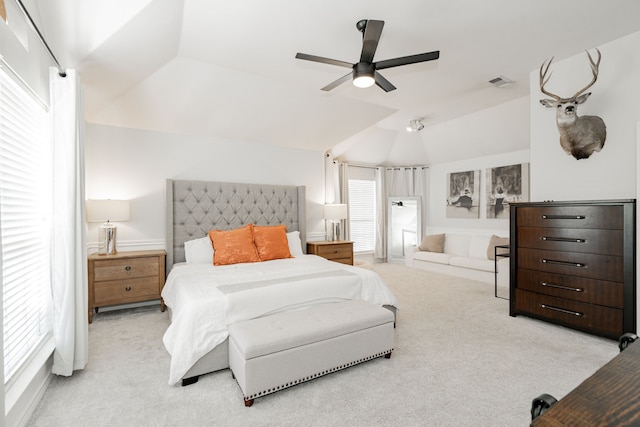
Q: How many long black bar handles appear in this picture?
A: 5